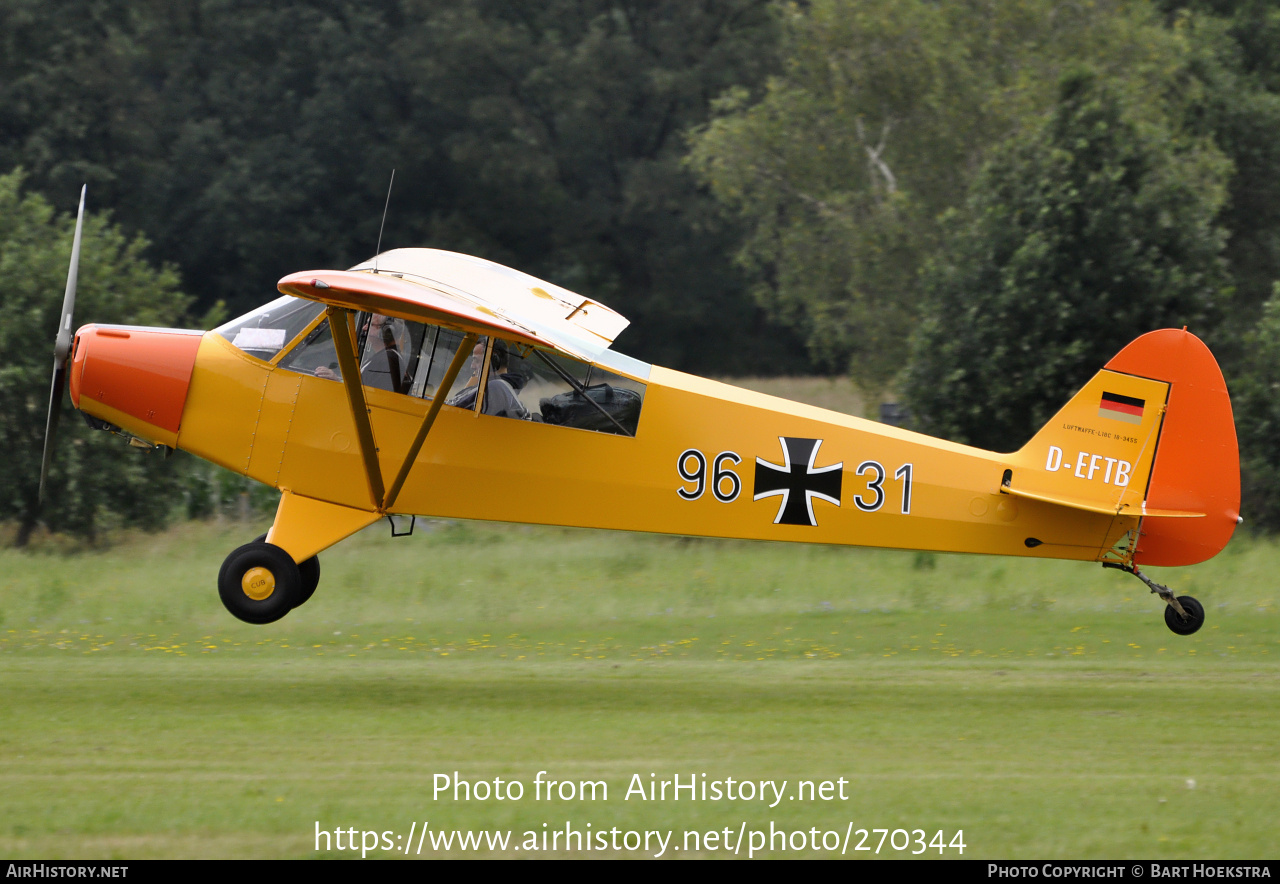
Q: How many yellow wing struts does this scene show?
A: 2